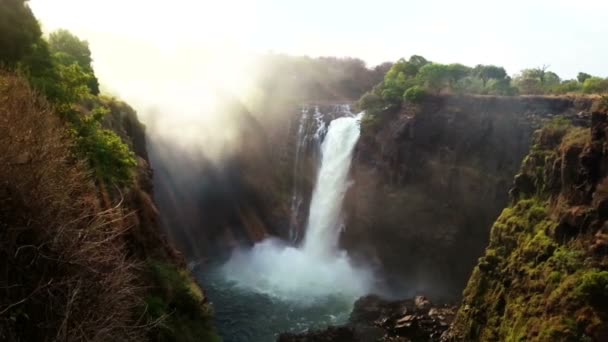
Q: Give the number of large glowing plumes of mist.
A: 1